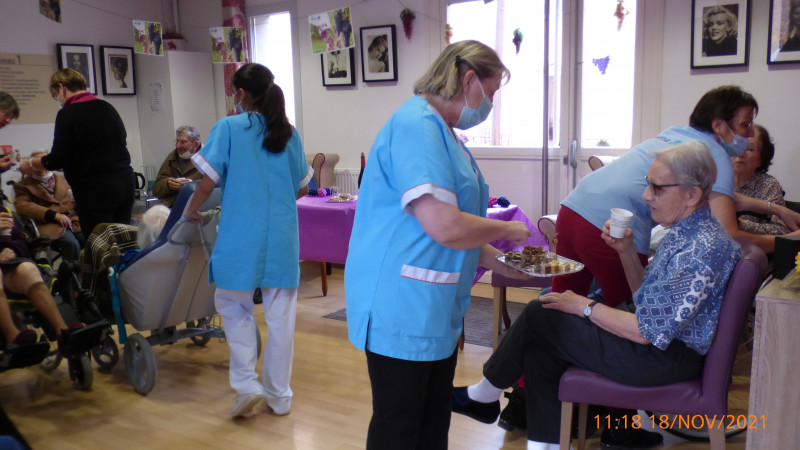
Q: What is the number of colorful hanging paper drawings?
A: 4